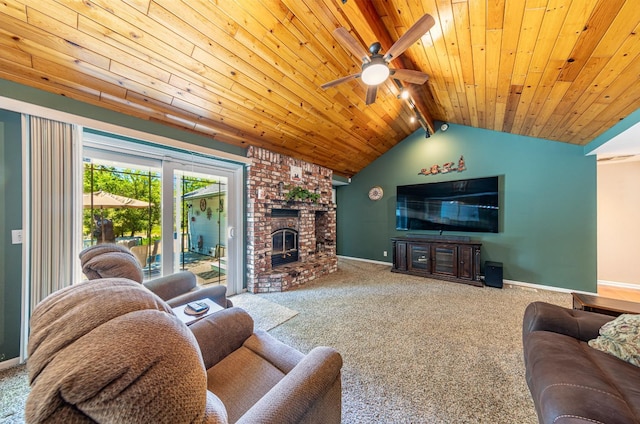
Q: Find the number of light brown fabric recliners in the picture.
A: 2